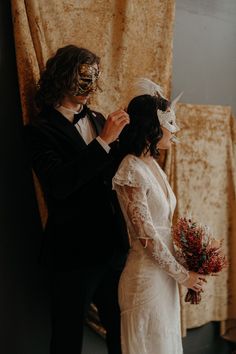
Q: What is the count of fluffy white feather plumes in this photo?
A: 1